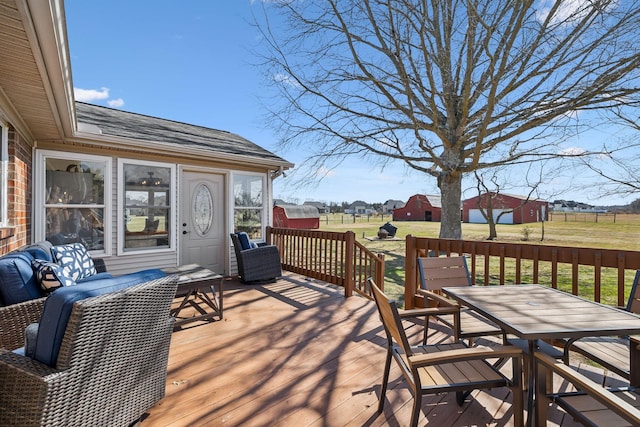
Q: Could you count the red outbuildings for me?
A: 3